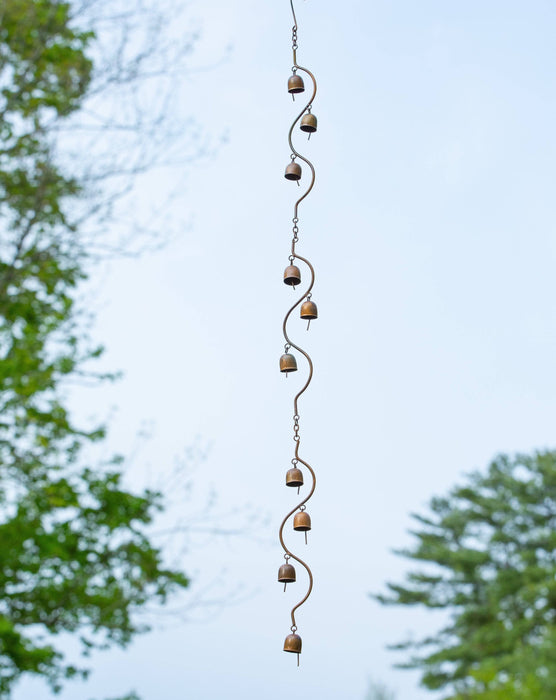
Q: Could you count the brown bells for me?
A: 10